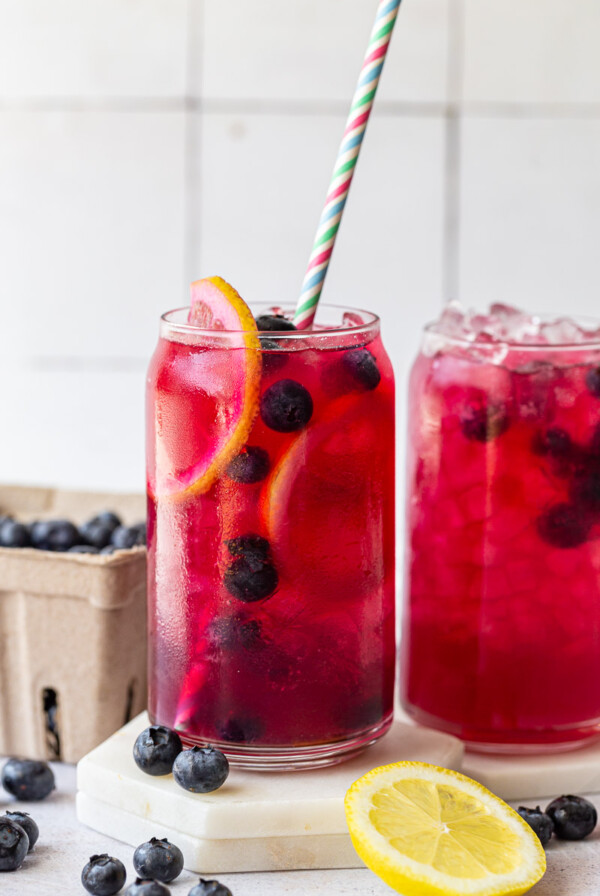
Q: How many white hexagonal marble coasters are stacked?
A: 2